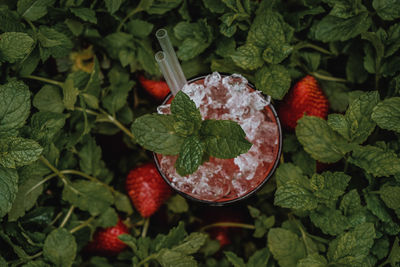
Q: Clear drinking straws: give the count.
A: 2